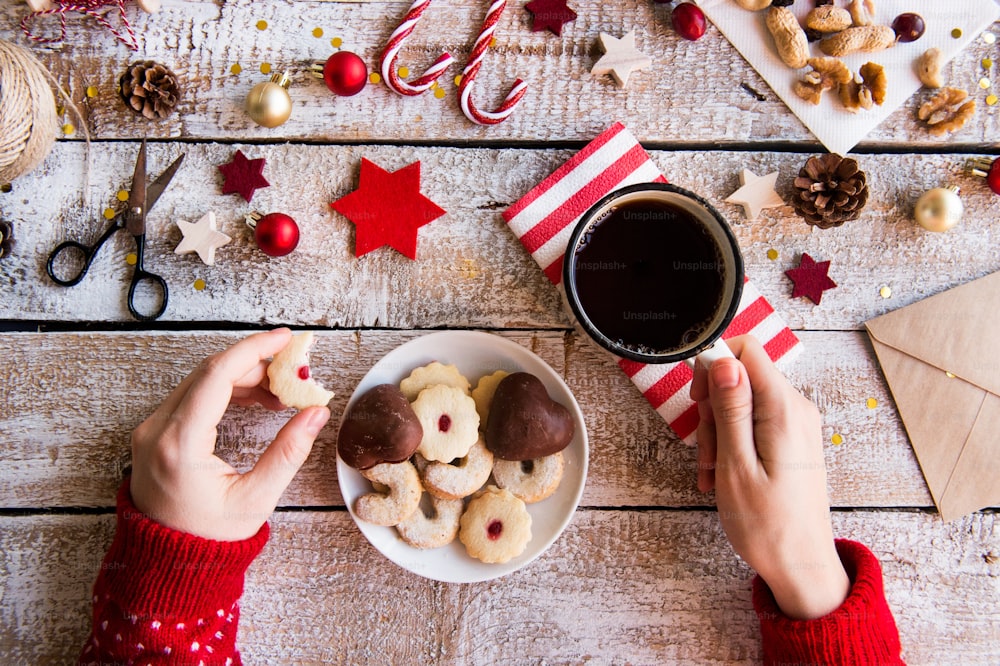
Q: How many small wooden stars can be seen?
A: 3